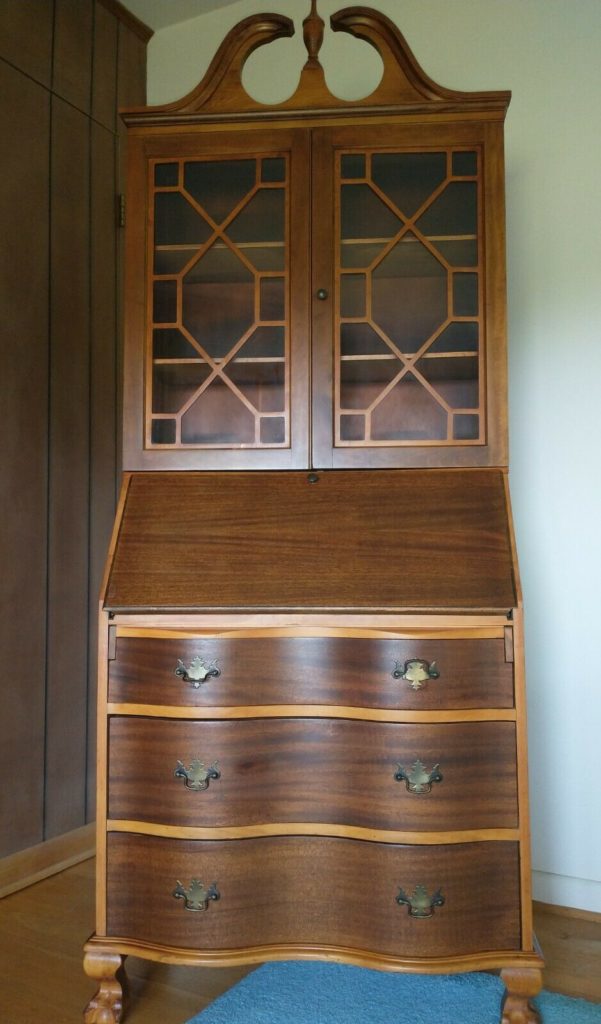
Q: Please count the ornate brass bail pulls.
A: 6